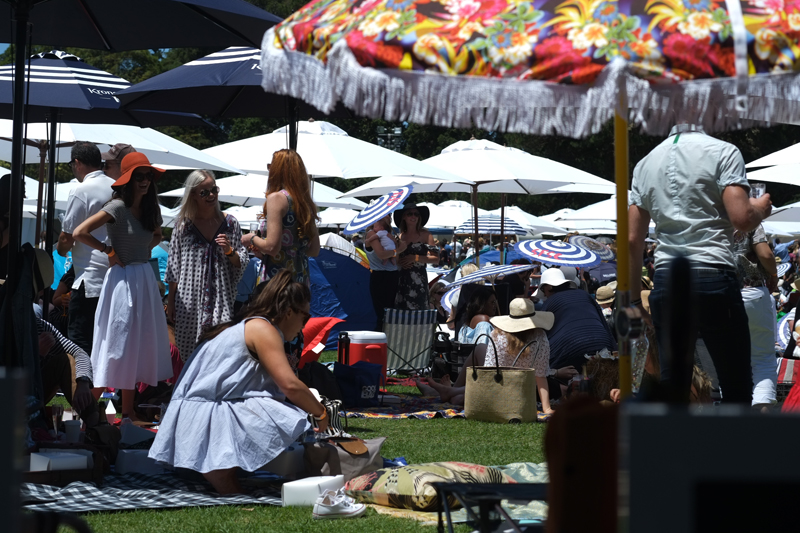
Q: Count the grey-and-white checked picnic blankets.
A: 1